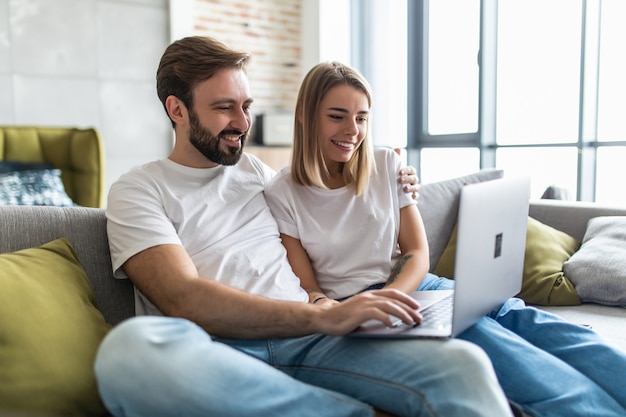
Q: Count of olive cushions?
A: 2